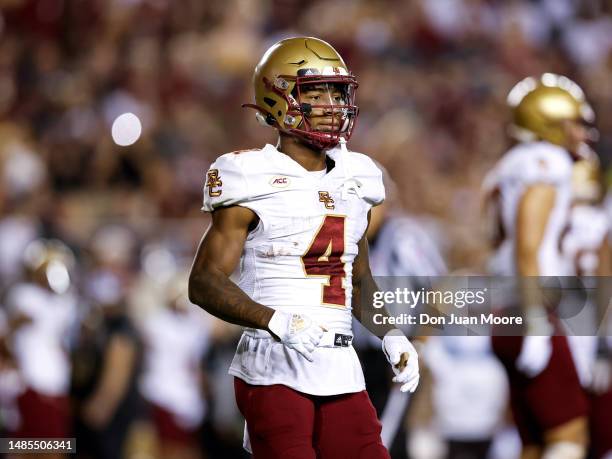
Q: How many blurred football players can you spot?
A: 4